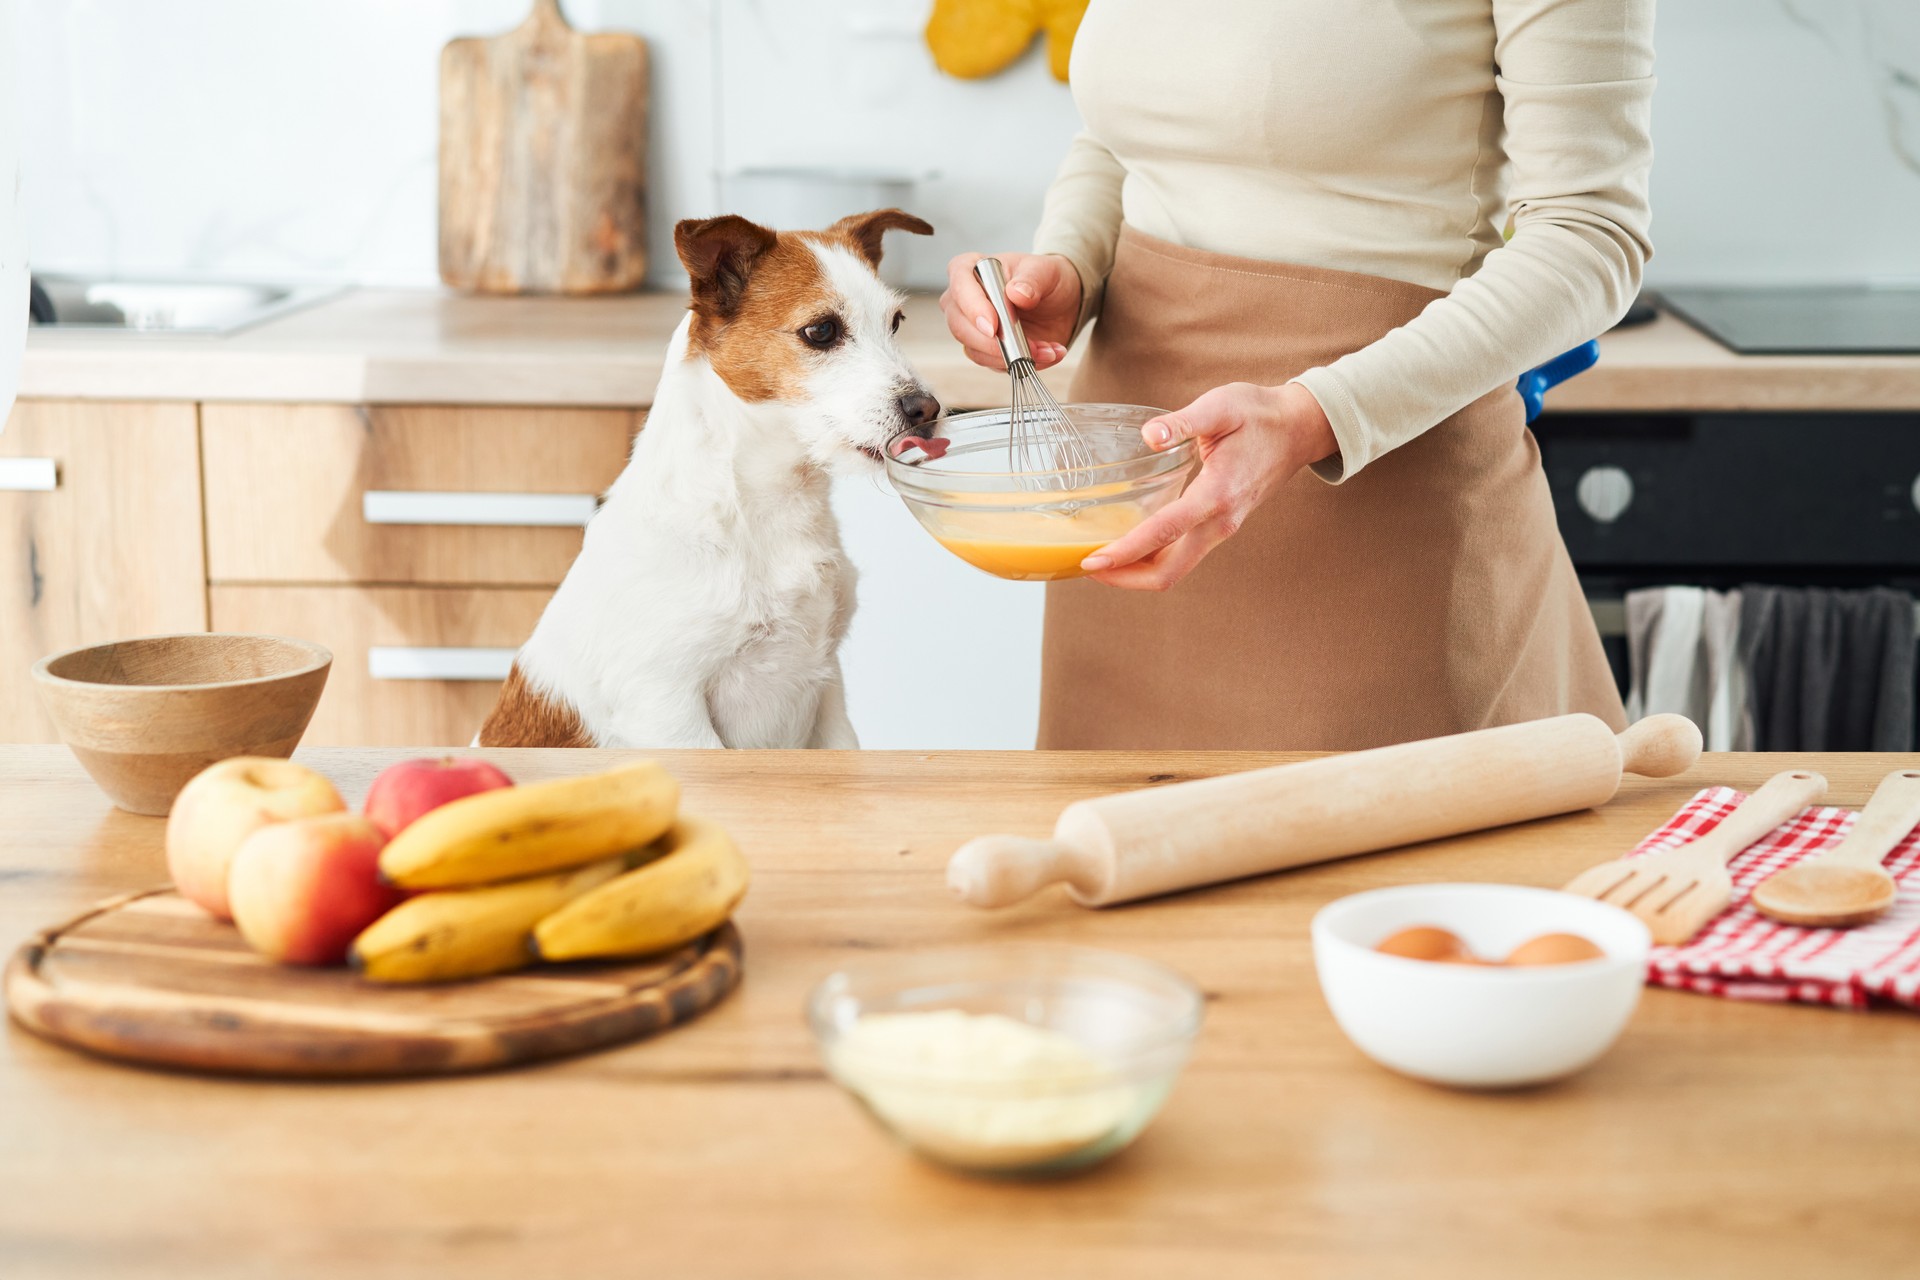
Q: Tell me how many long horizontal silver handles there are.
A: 3